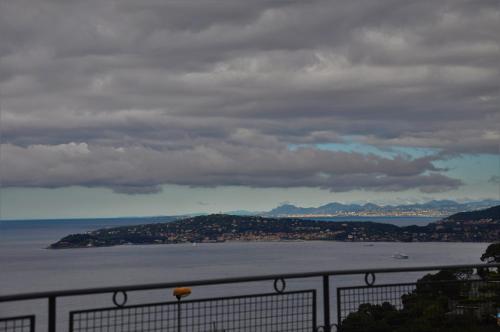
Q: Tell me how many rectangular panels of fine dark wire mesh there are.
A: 3